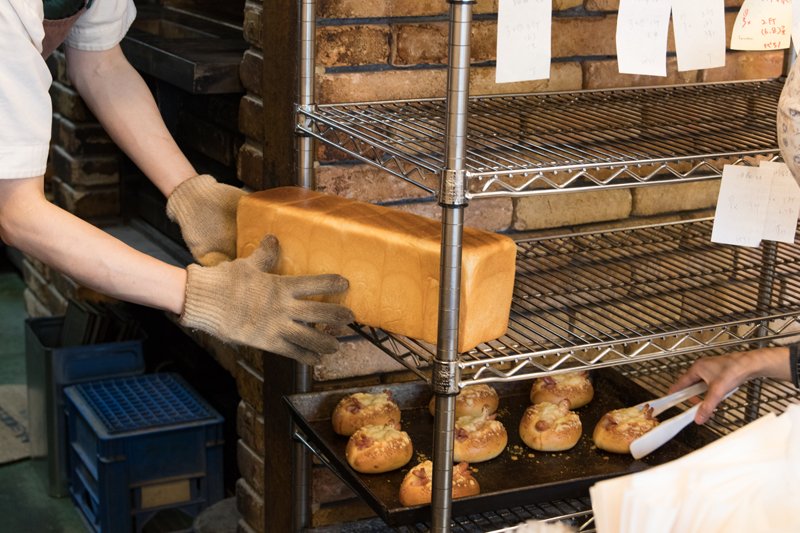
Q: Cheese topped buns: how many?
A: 8